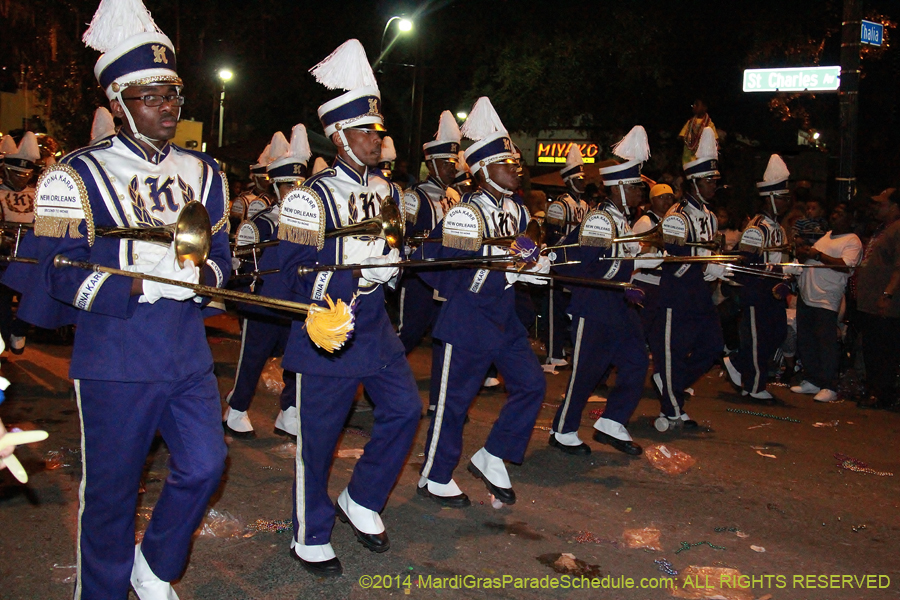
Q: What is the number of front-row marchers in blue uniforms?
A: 6